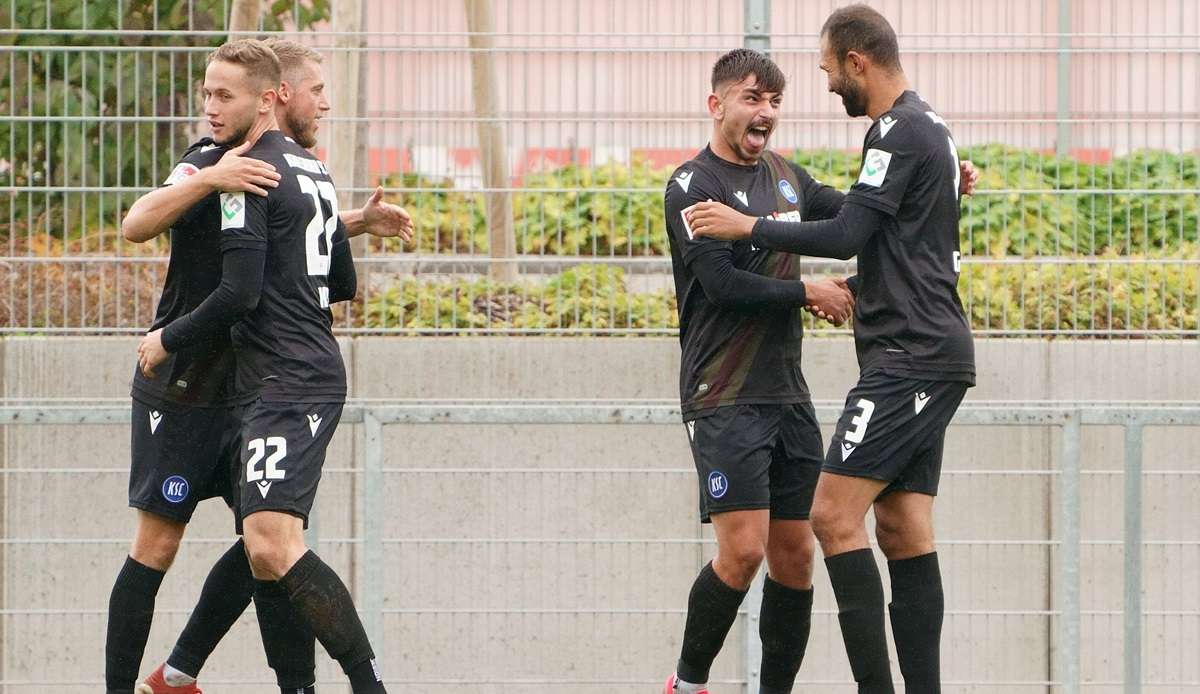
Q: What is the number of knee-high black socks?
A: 8